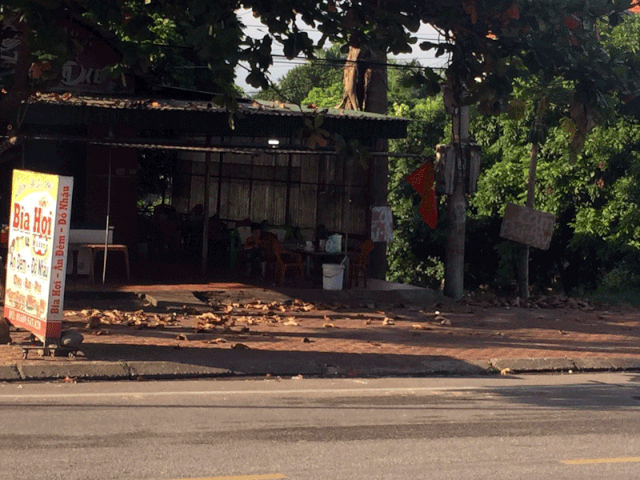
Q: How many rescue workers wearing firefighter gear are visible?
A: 0